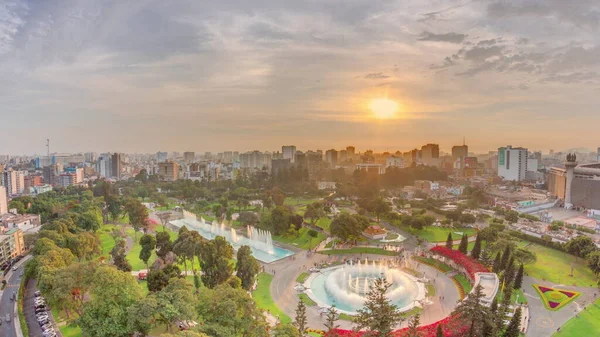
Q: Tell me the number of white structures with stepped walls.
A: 1